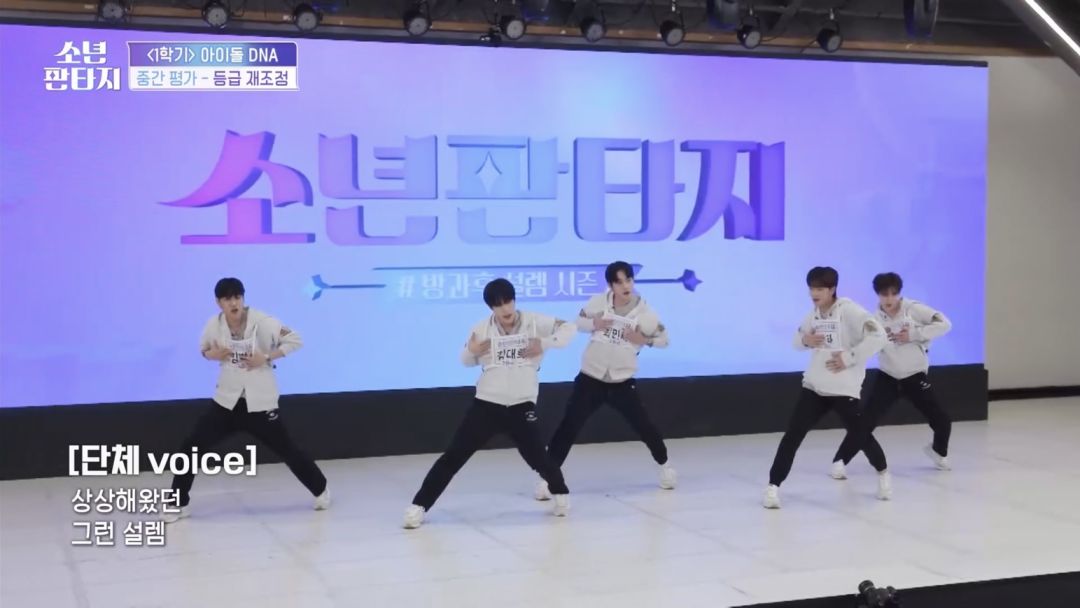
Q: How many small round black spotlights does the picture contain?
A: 9